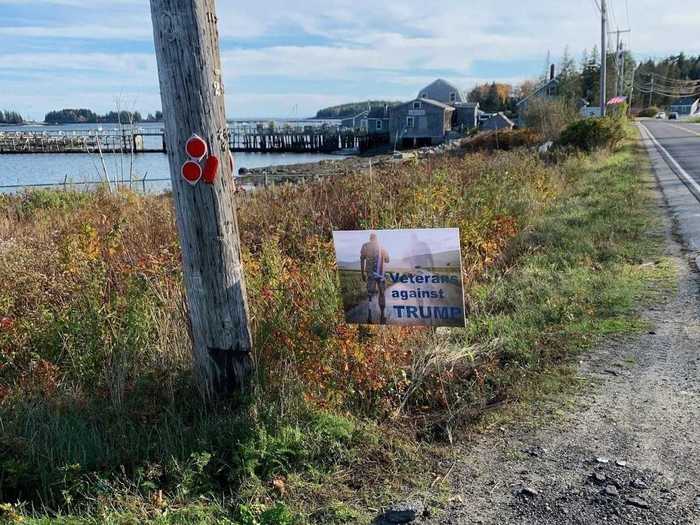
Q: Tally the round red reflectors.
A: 2